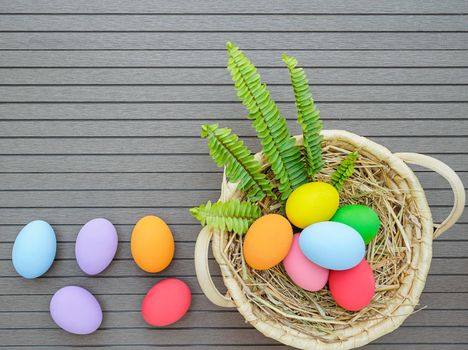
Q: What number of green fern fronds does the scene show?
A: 5